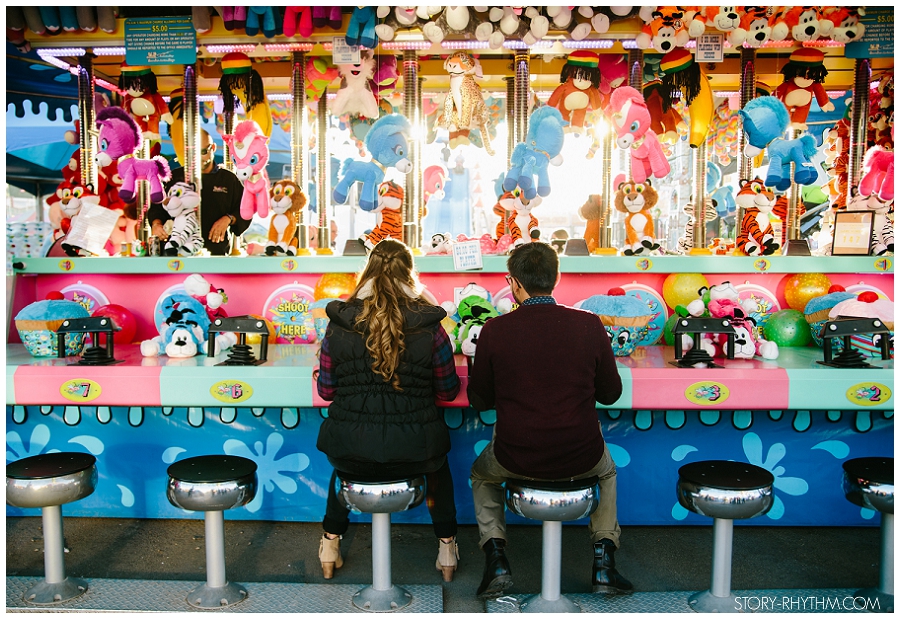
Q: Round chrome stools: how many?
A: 6